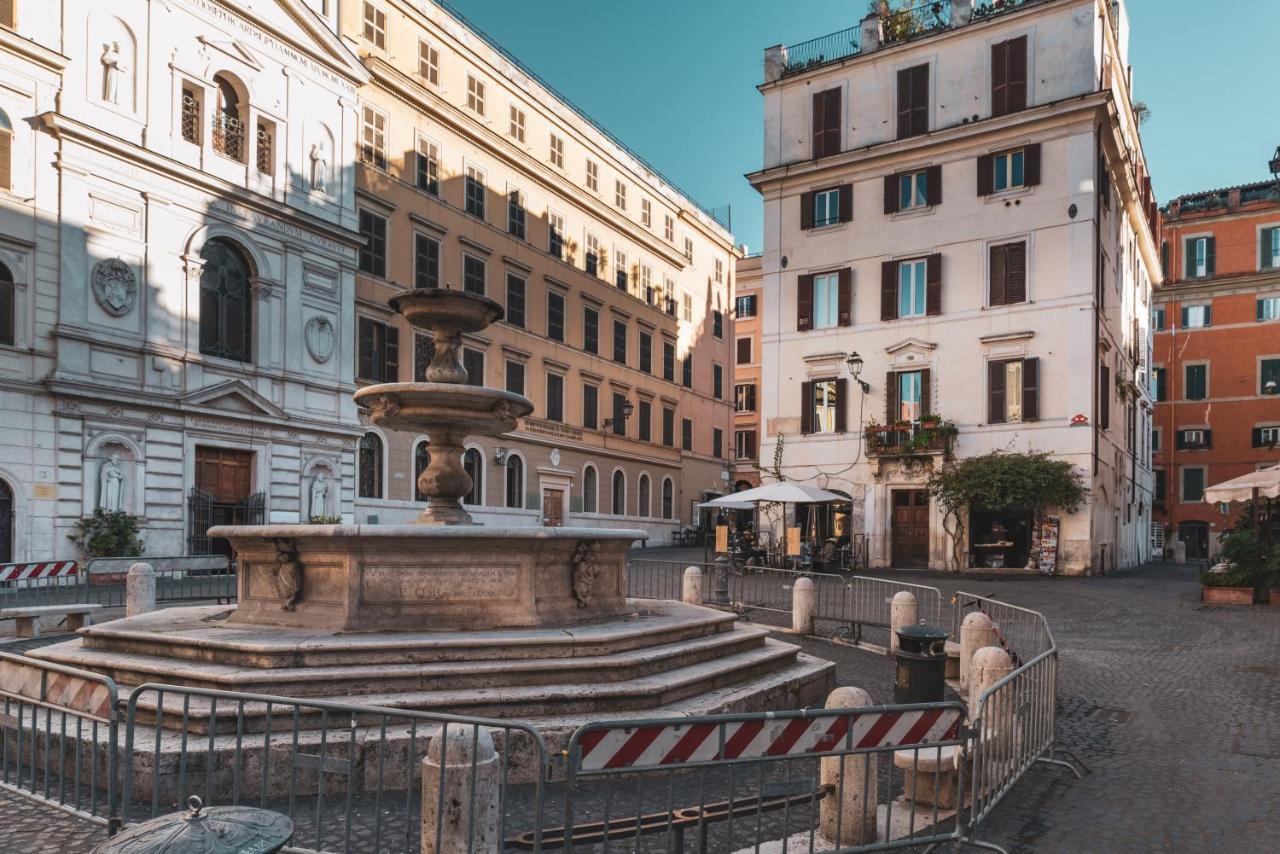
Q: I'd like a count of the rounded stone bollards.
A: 8